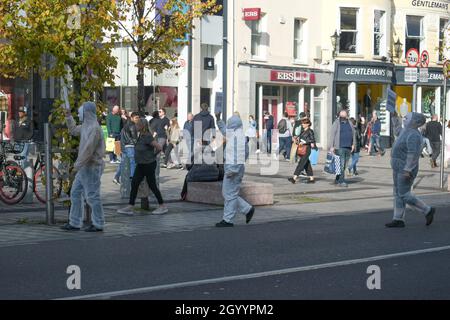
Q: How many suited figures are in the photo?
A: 3